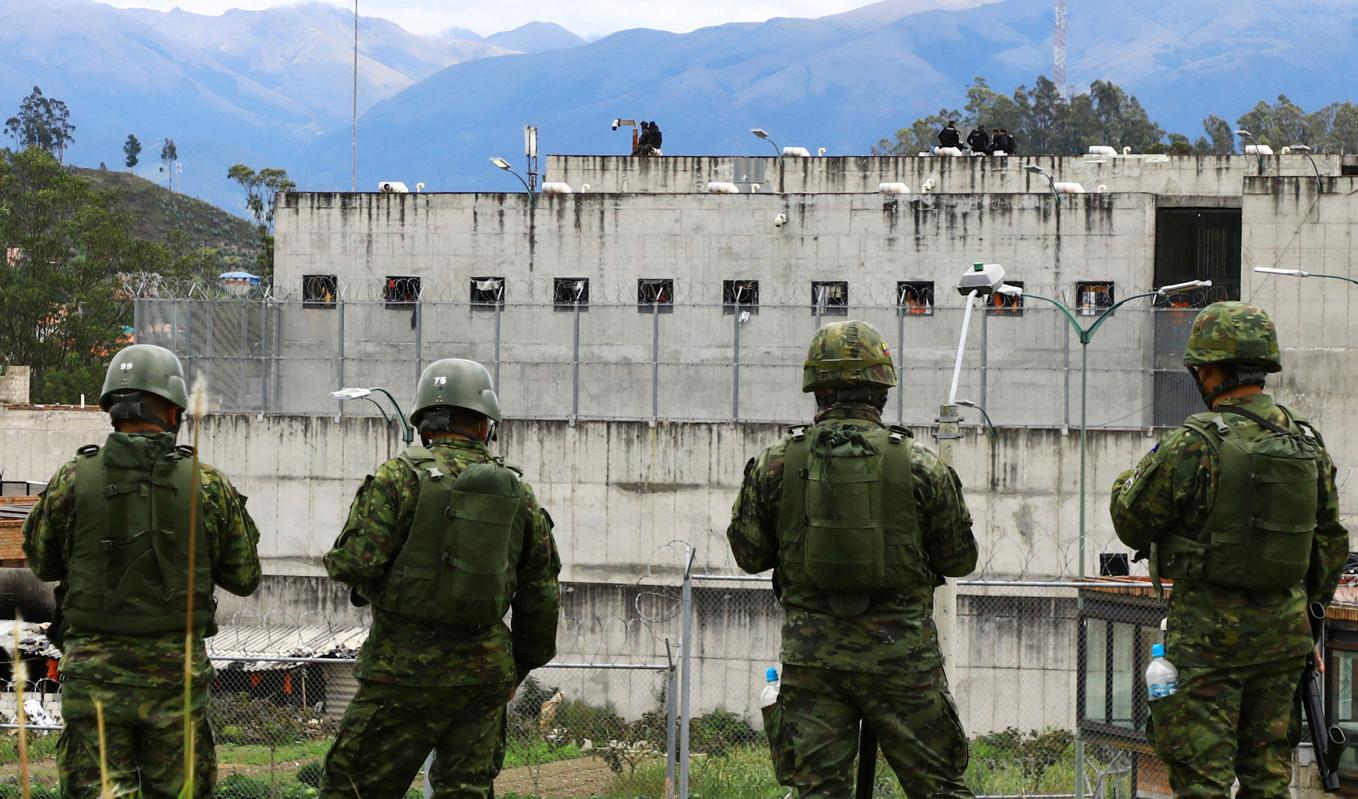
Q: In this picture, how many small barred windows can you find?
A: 10